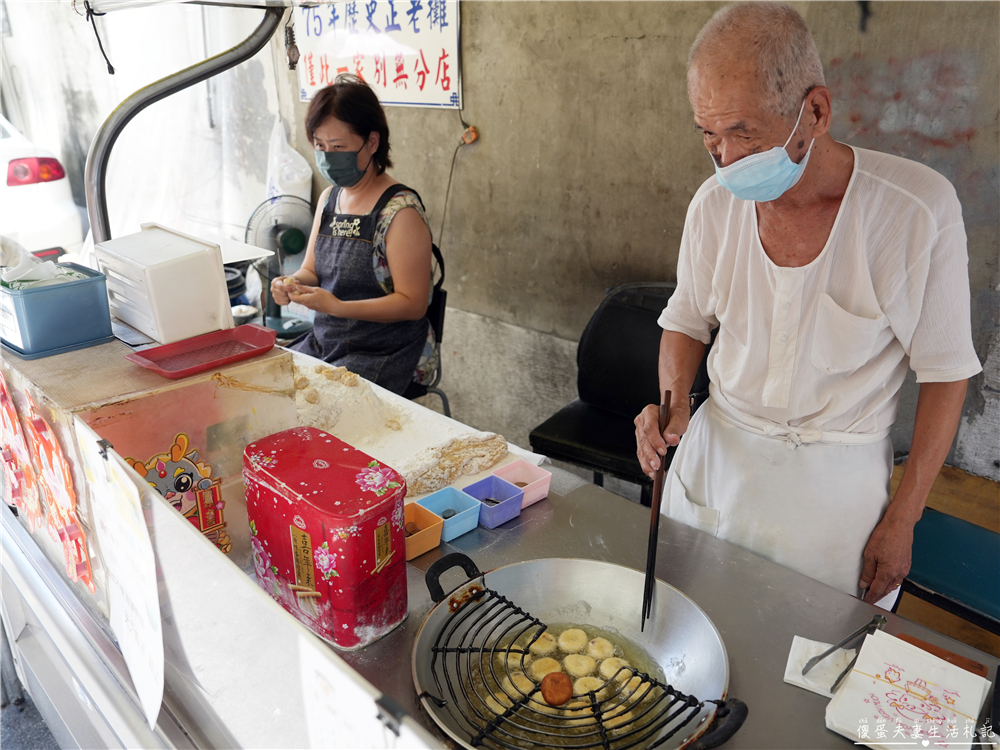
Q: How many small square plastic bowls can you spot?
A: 4